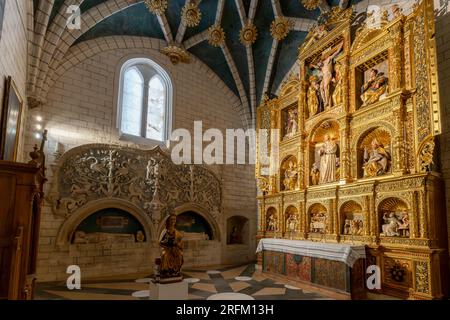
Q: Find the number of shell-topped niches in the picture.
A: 8